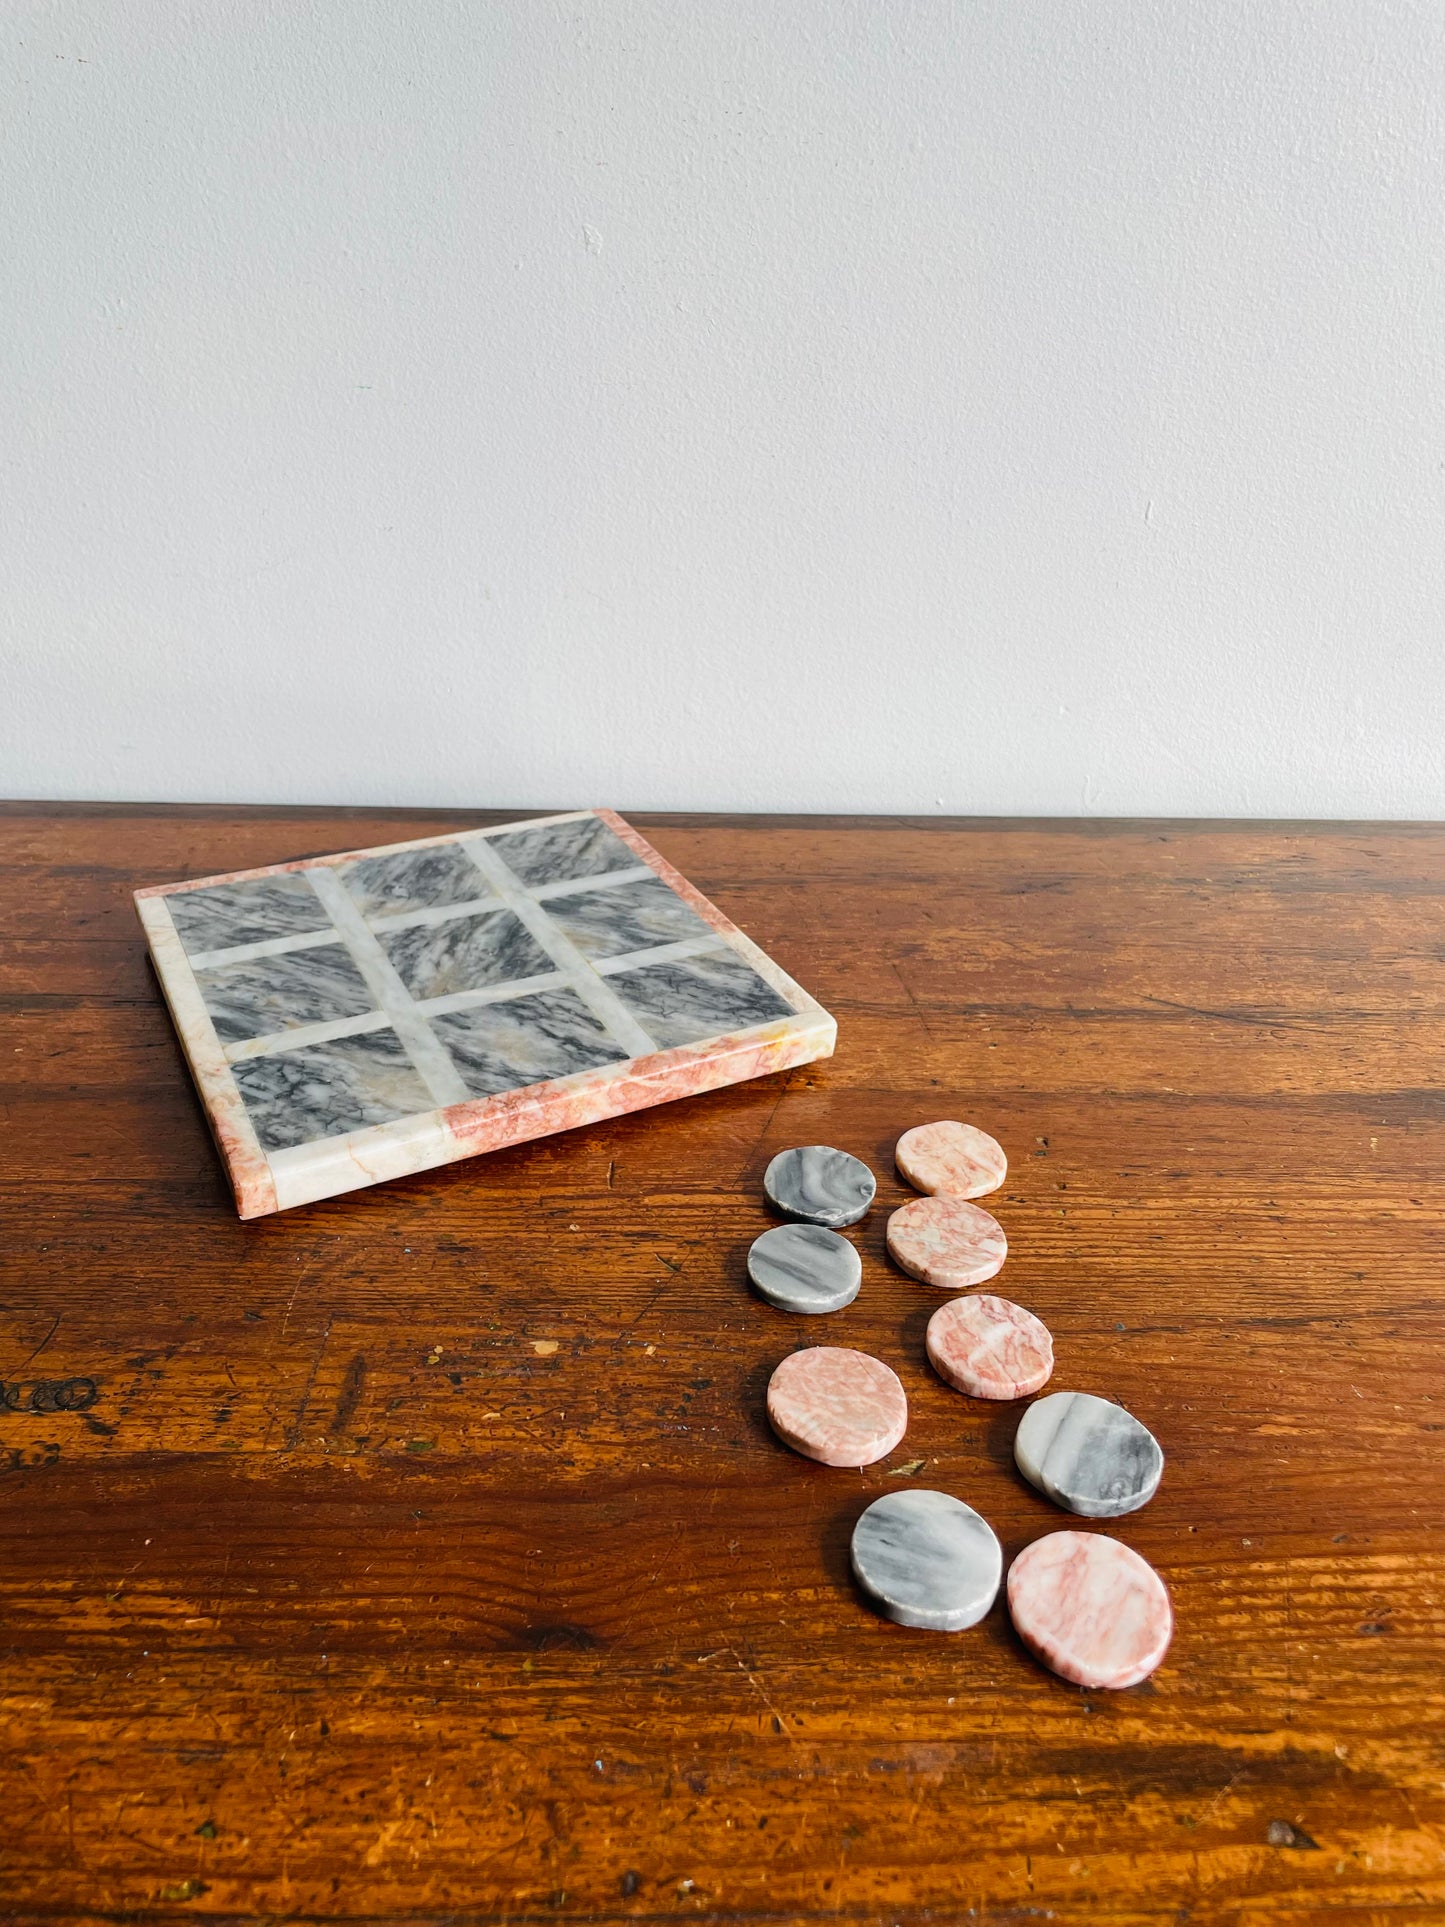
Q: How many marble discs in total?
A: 9